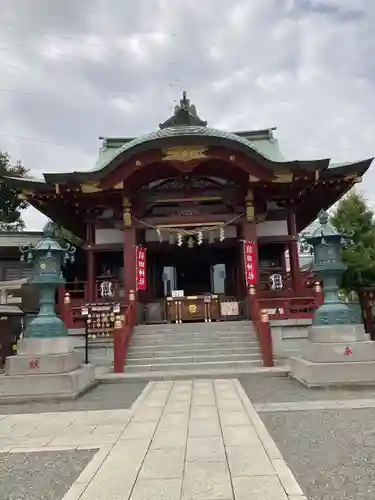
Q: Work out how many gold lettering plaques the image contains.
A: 1